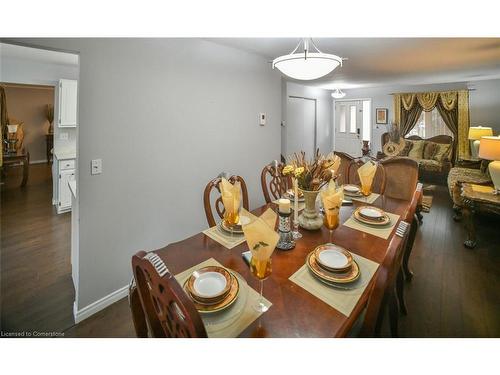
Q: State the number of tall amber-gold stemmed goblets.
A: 4